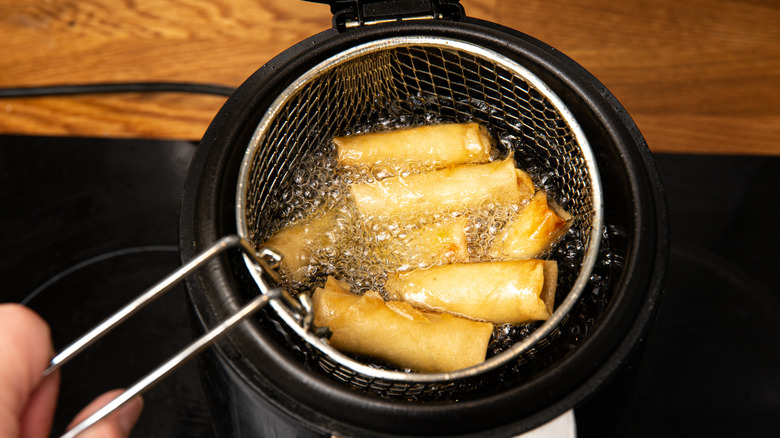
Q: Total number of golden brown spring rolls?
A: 7